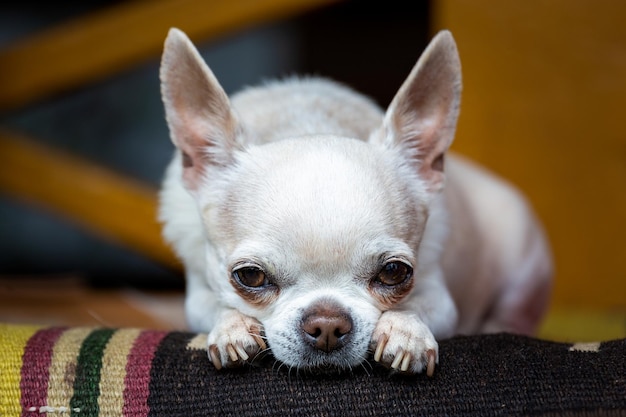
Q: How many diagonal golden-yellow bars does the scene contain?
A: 2